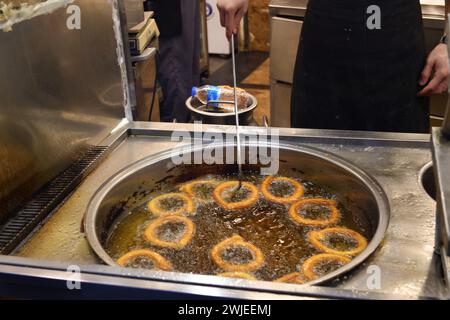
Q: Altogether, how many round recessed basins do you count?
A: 2